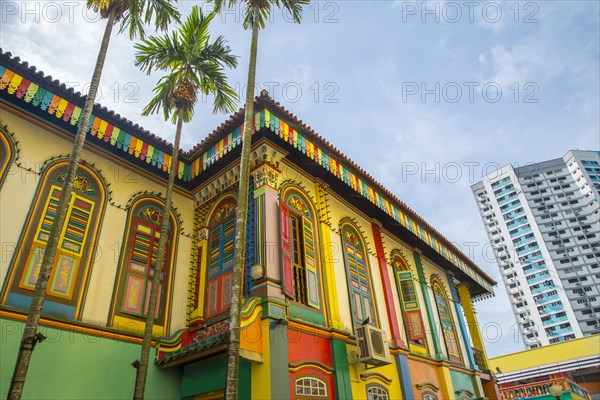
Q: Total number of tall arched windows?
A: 8